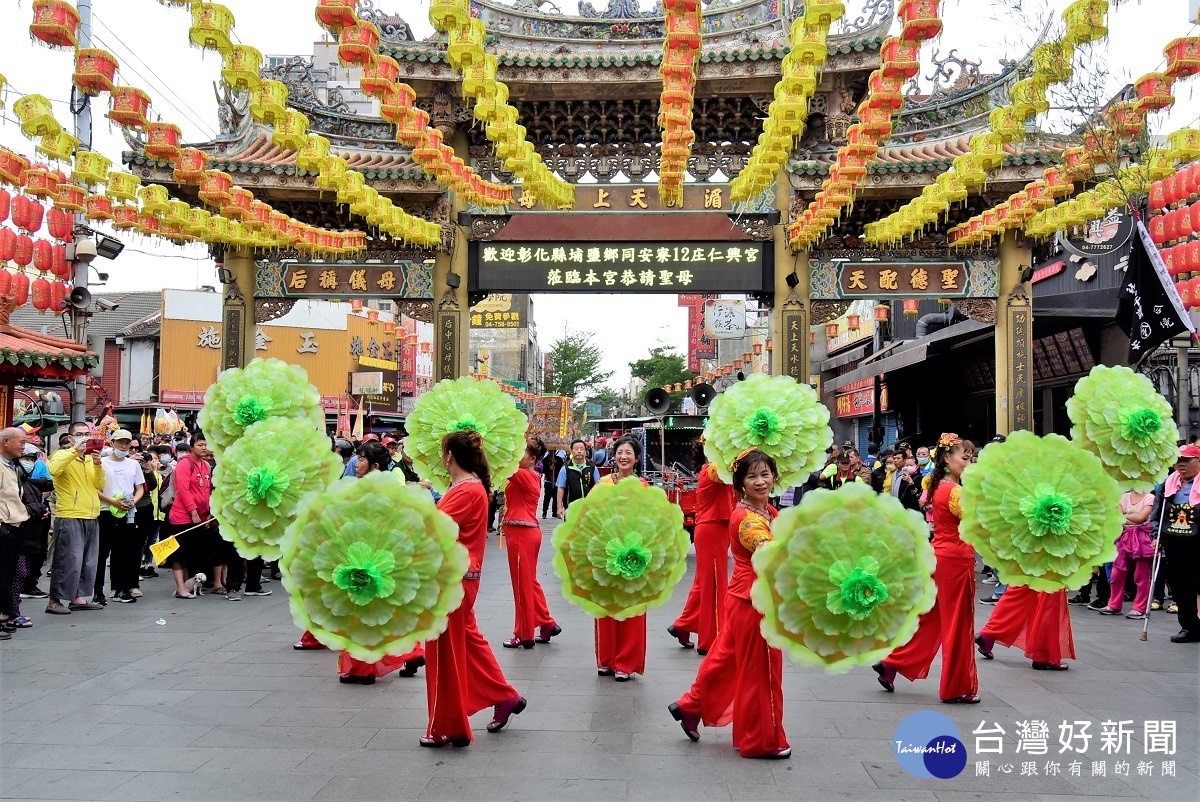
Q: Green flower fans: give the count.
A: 9